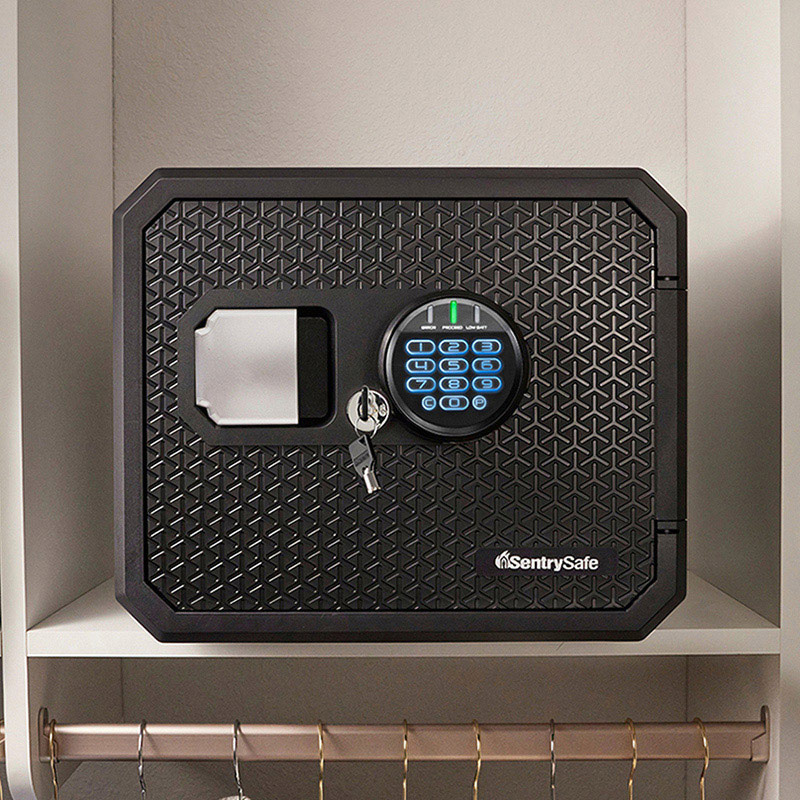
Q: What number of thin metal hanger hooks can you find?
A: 9